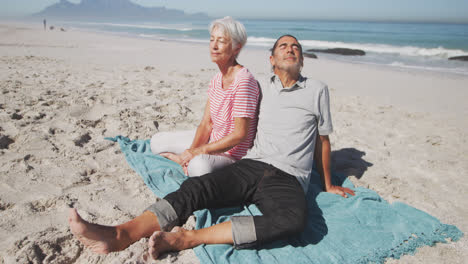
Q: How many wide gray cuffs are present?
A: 2